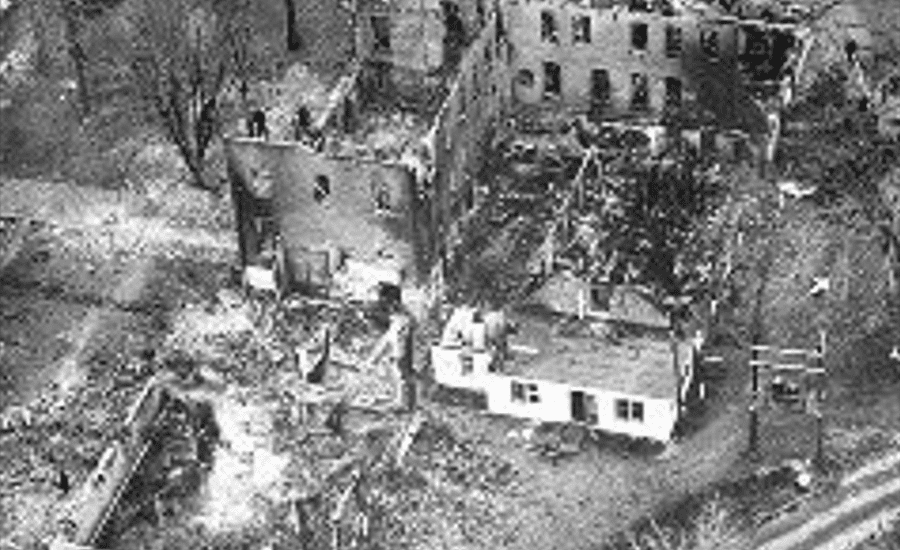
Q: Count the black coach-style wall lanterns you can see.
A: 0